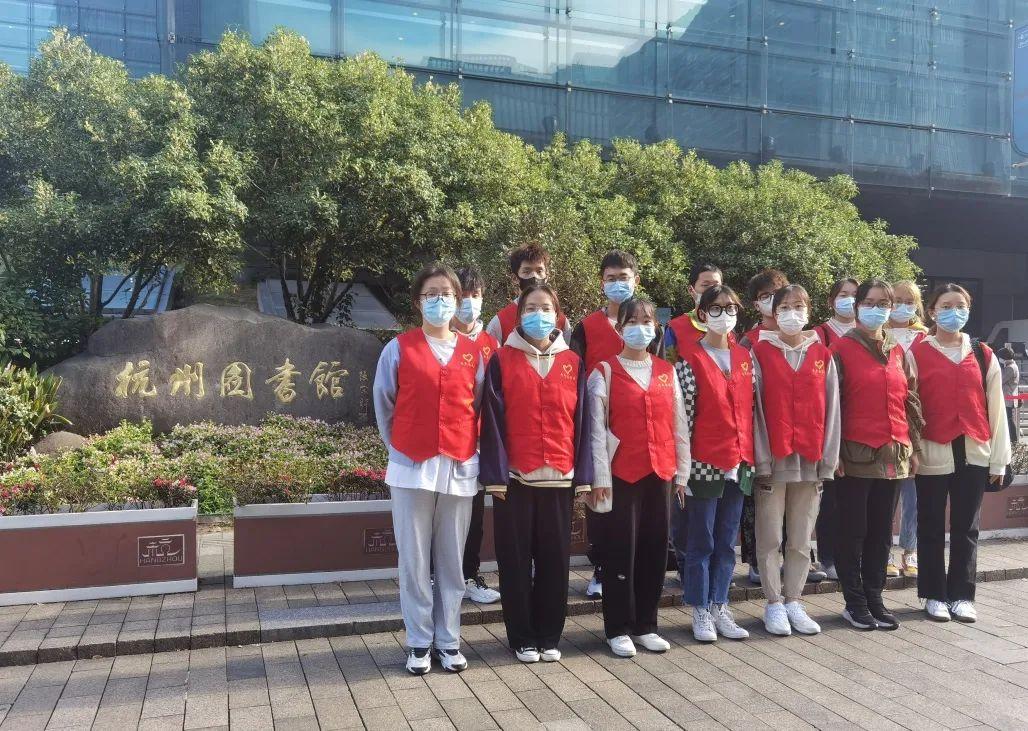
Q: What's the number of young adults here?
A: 14